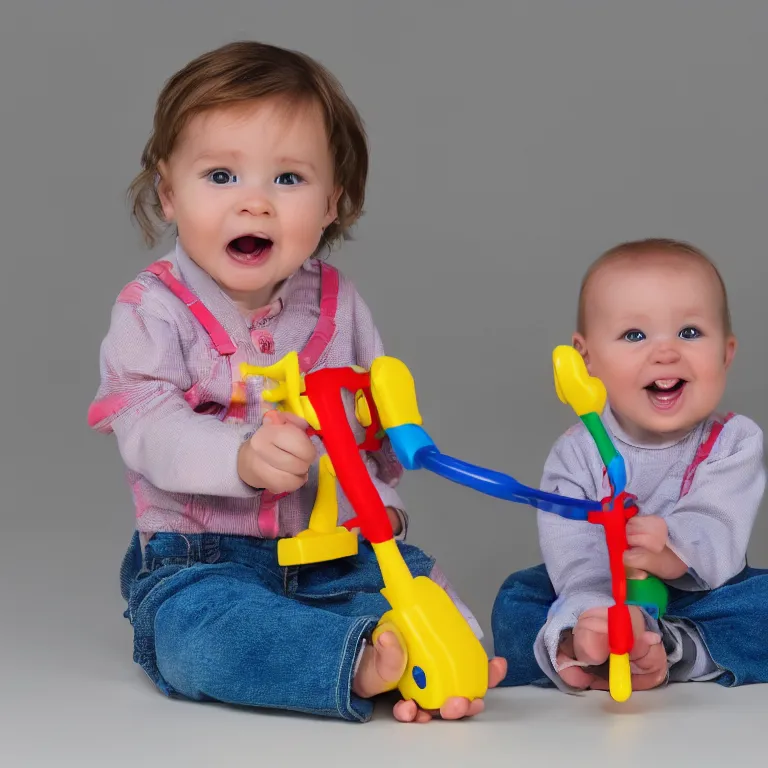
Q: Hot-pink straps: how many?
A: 3